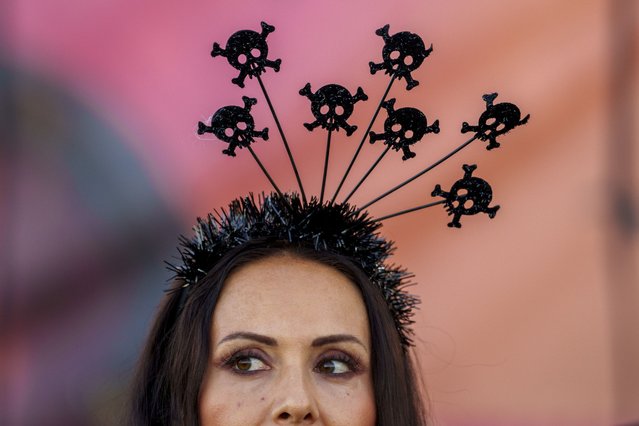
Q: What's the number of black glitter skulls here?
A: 7